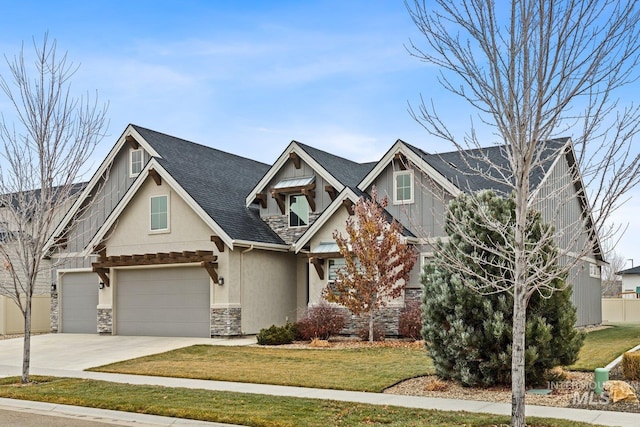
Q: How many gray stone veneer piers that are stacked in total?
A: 3